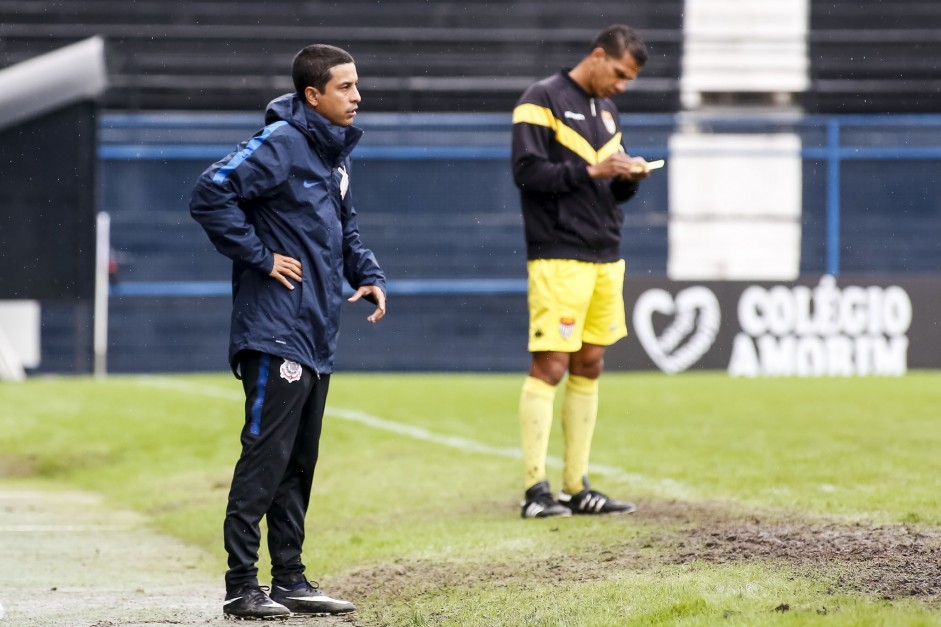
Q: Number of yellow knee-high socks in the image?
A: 2